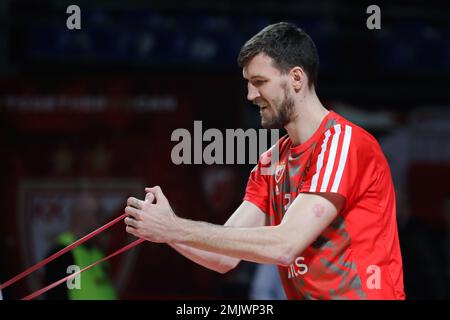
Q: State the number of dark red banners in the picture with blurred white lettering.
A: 1